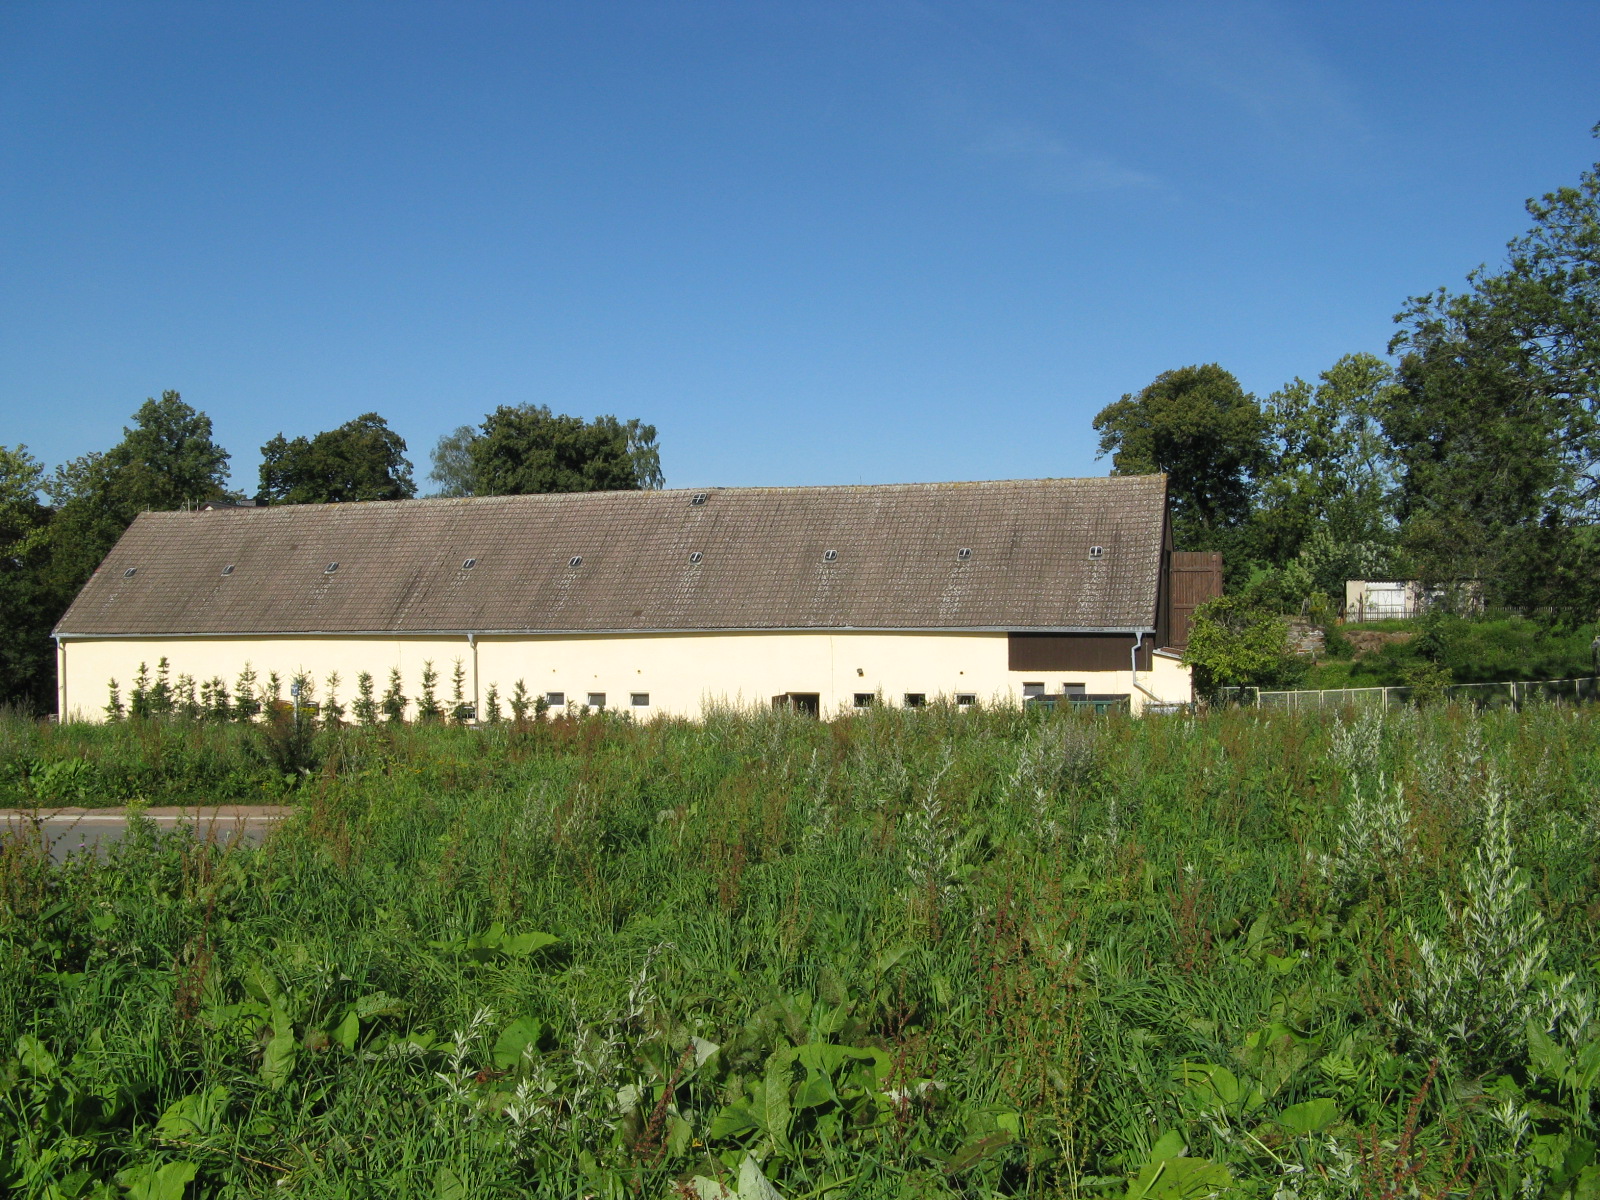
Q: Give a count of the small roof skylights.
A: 10